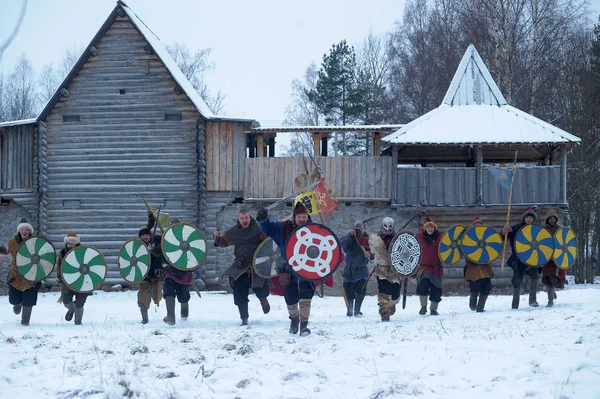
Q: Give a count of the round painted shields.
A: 11